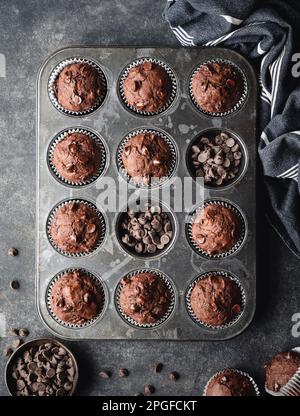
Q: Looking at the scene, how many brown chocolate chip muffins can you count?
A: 12